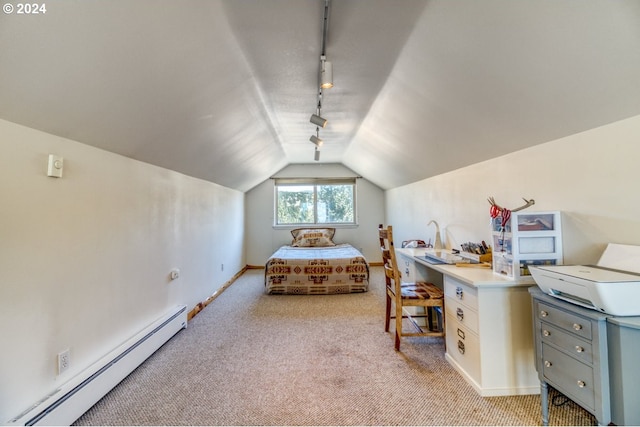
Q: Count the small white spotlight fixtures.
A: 4